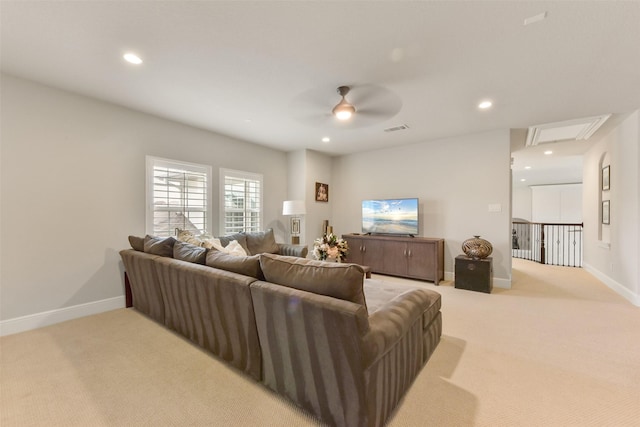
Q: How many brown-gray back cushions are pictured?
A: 7